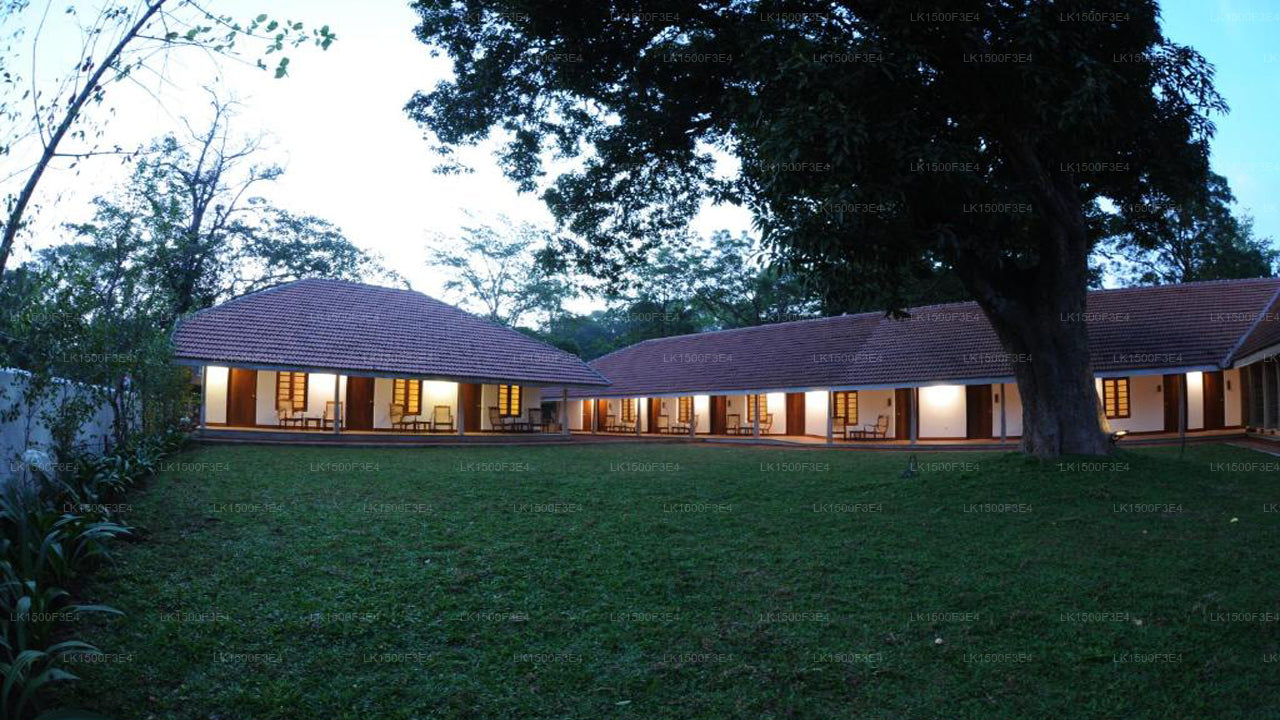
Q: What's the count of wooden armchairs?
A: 14